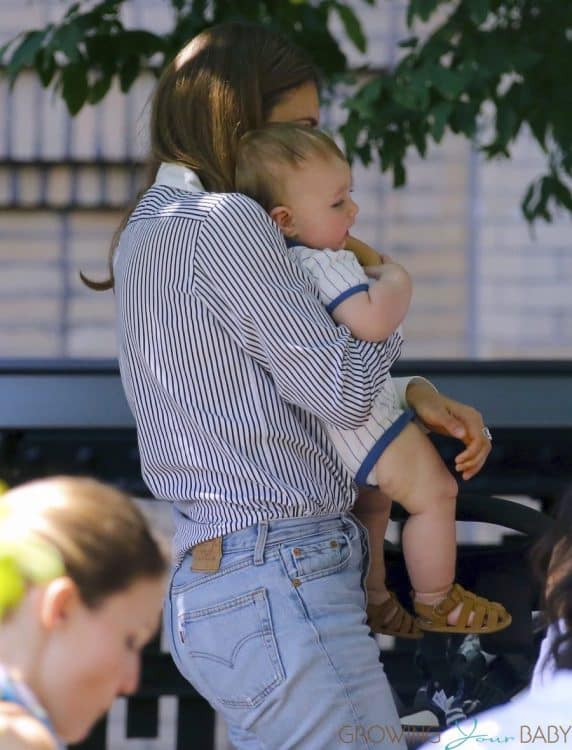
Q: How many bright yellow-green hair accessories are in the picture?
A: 1